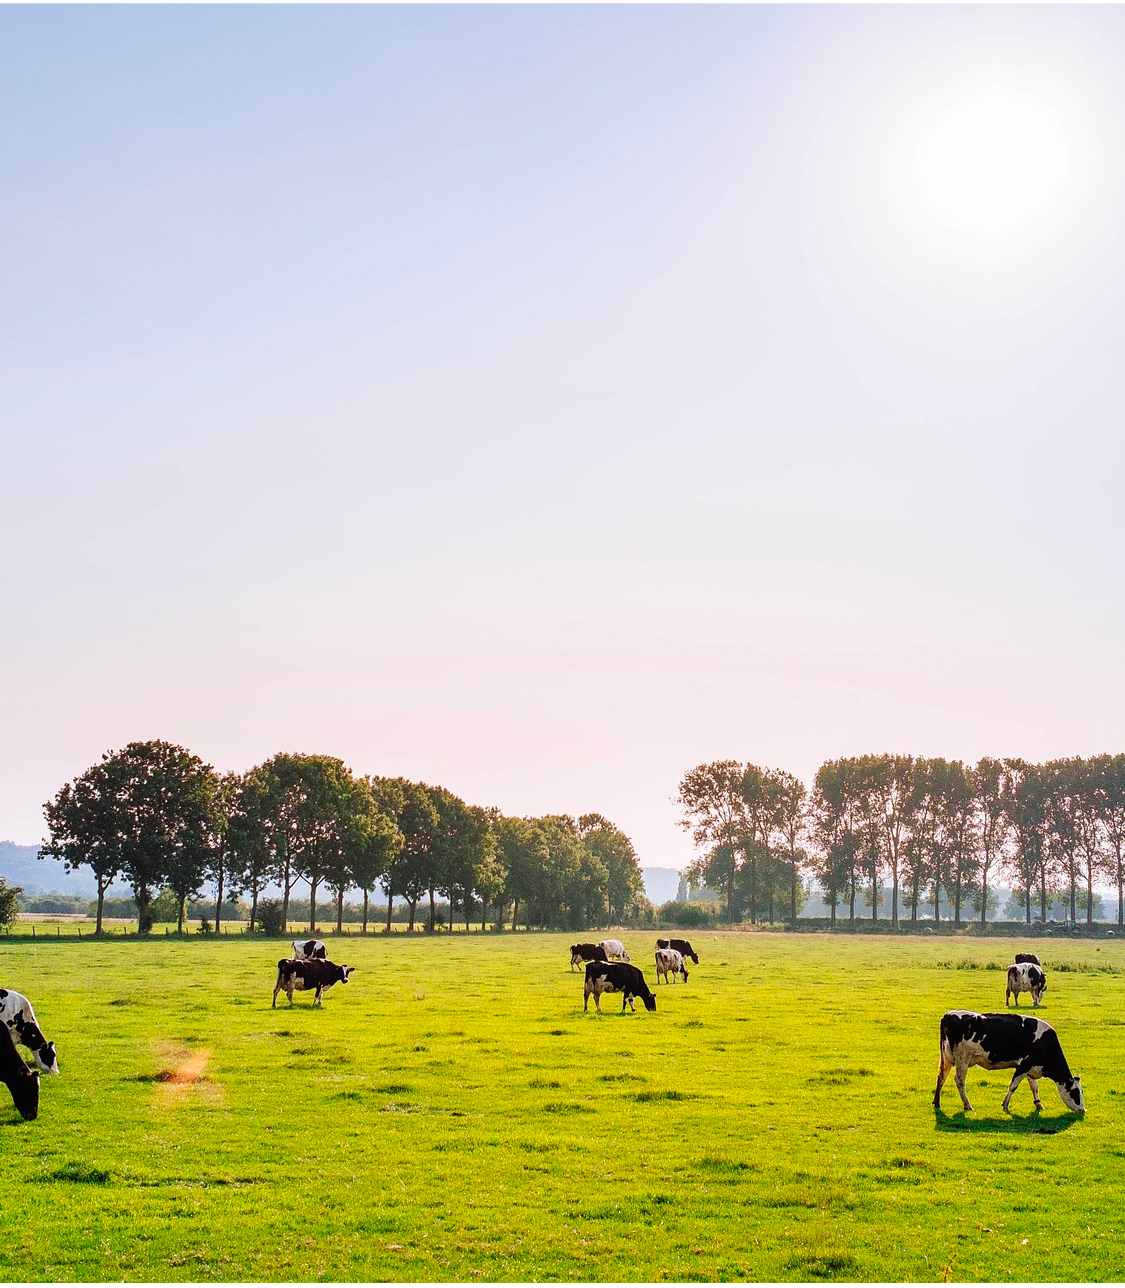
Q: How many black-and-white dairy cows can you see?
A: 12